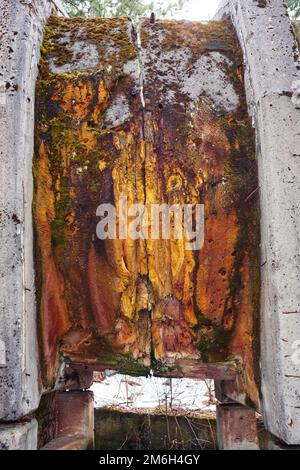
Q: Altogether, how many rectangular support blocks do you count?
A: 2